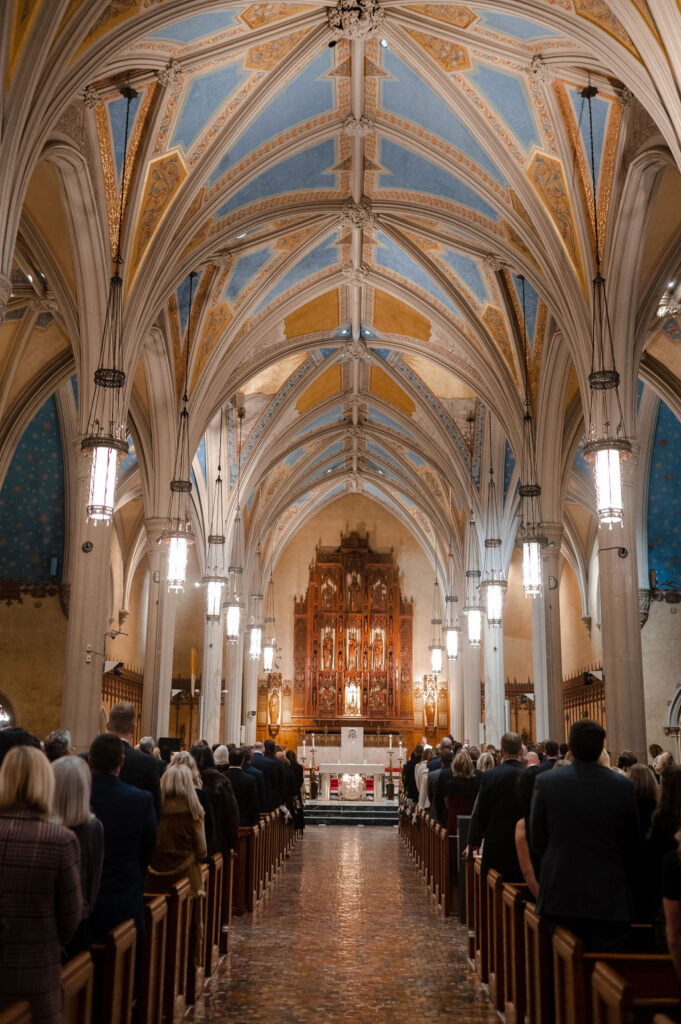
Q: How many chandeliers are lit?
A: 12